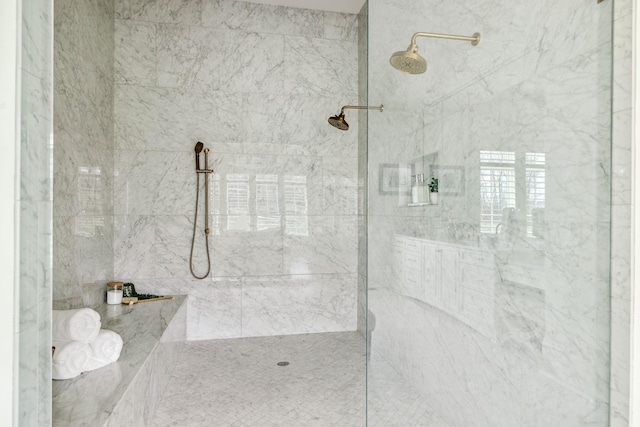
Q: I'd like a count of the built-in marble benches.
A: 1